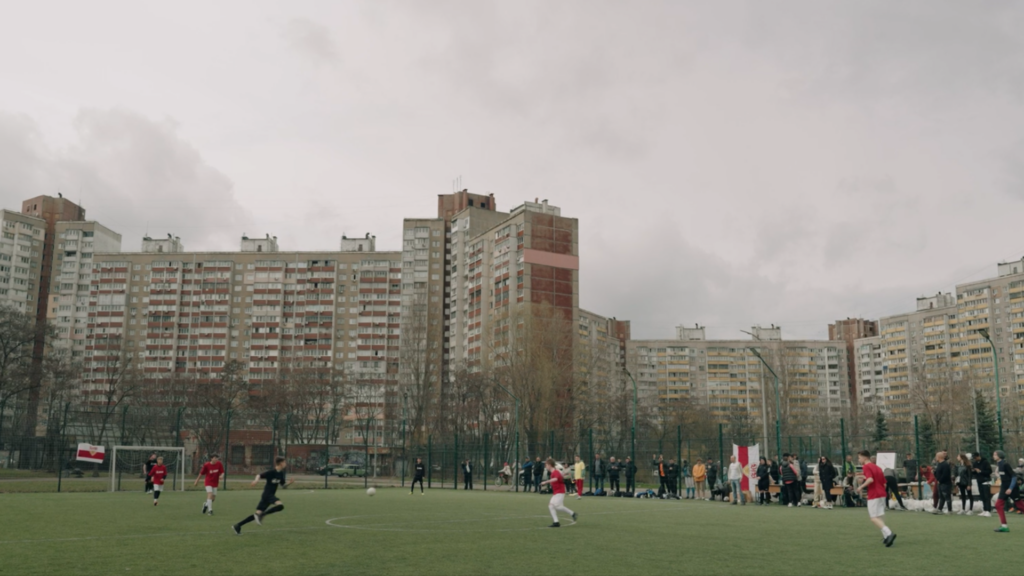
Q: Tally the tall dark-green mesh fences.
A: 1